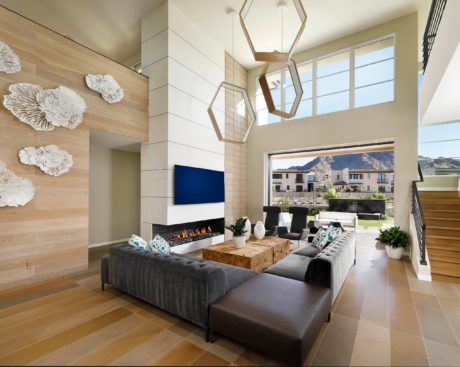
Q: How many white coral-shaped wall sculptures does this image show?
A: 5